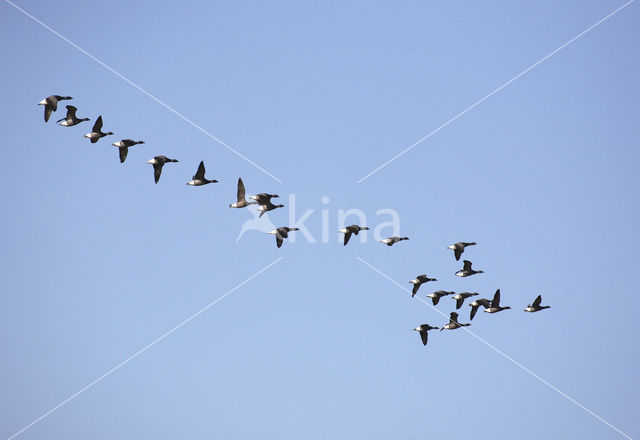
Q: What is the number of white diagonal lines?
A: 4